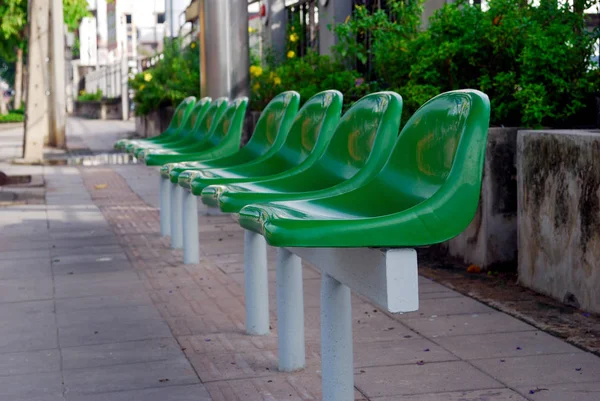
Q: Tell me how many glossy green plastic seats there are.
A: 8